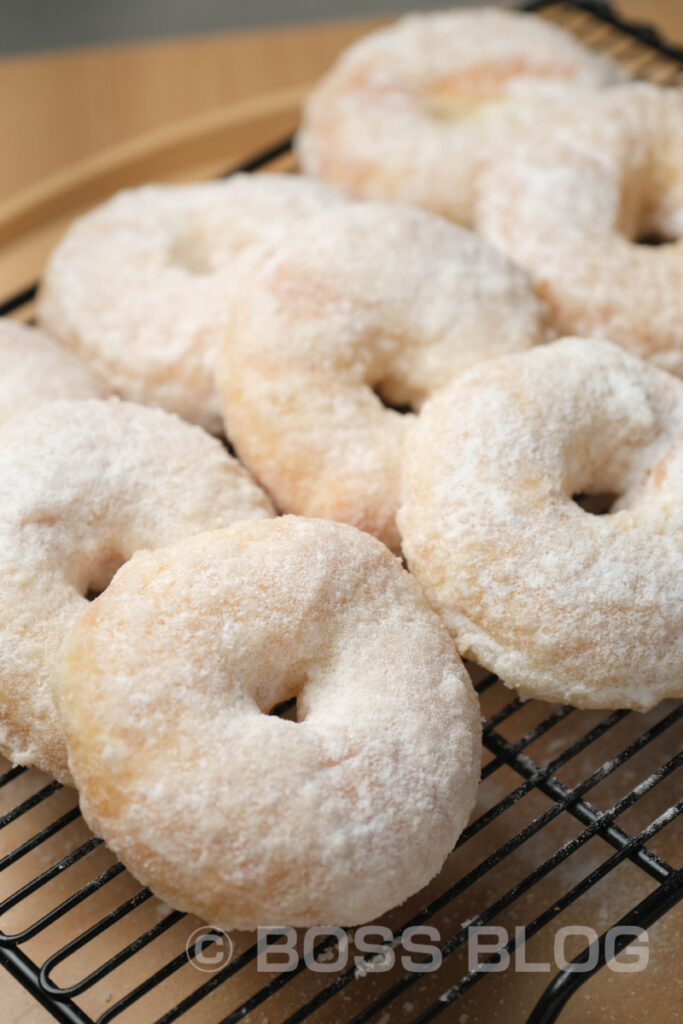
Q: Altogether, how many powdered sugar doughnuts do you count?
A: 8